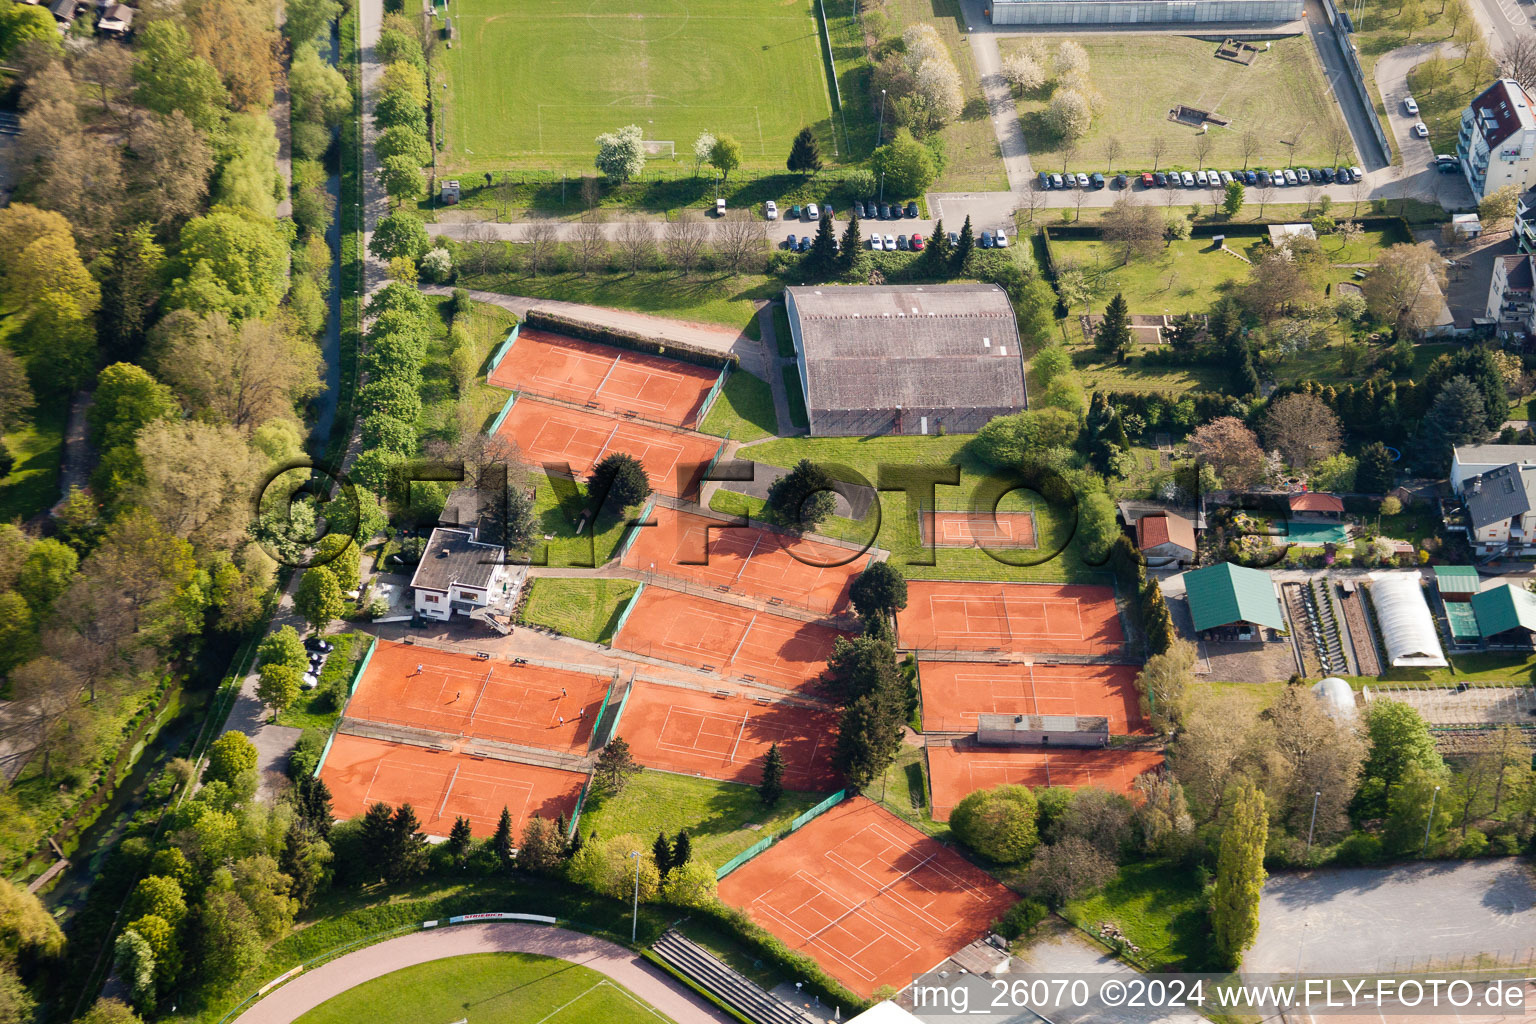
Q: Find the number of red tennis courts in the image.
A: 13